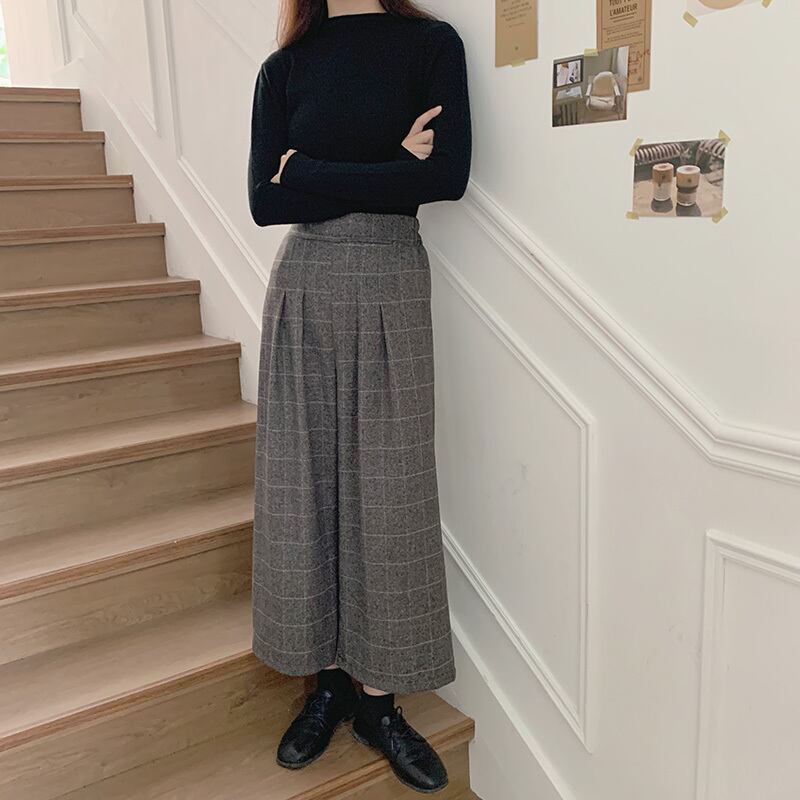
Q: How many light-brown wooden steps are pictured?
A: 10